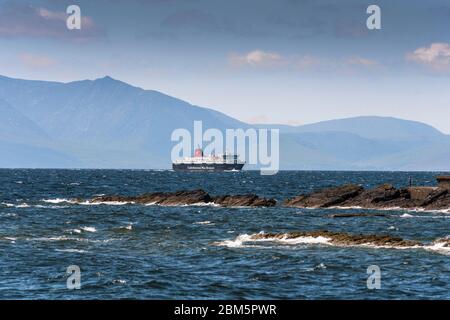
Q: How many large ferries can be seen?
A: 1